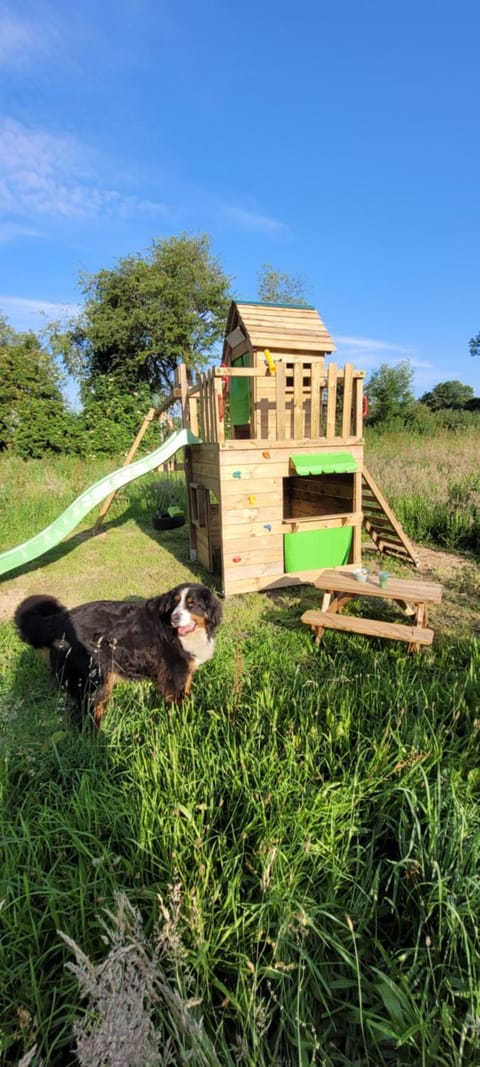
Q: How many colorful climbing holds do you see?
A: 5